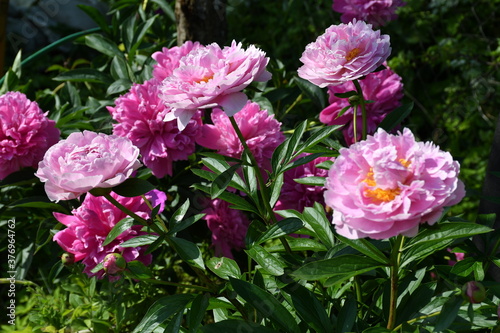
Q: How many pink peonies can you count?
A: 13